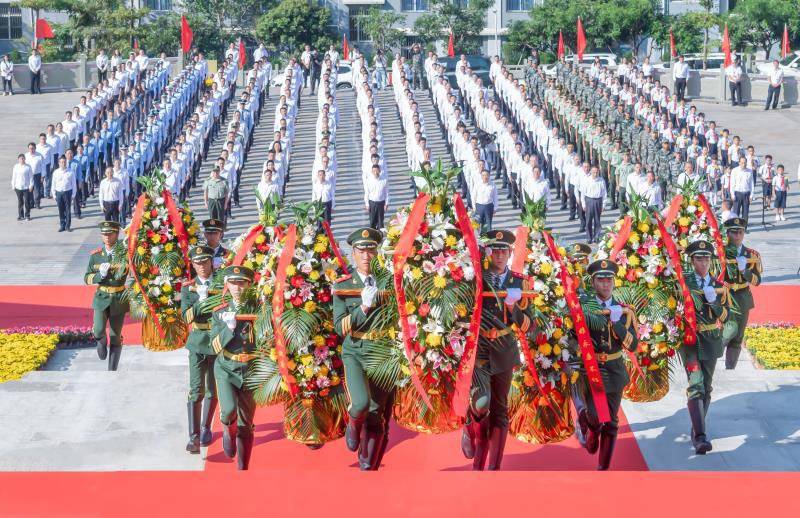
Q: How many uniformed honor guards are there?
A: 10